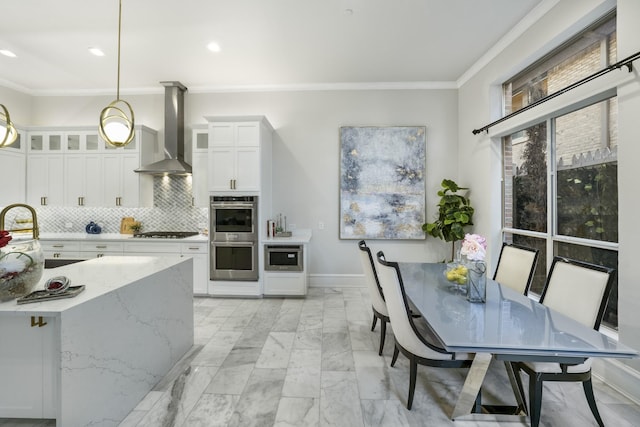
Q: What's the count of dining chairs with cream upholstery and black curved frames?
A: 4